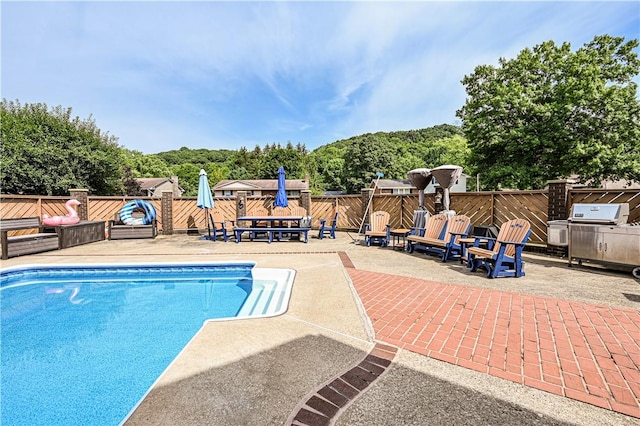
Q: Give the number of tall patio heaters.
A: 2